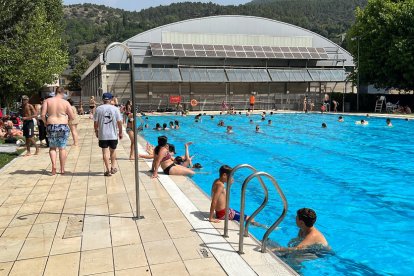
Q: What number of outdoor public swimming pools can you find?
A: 1